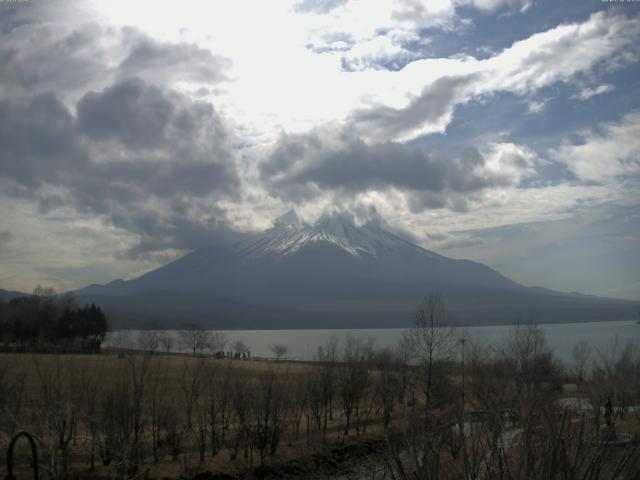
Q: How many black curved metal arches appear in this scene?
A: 1